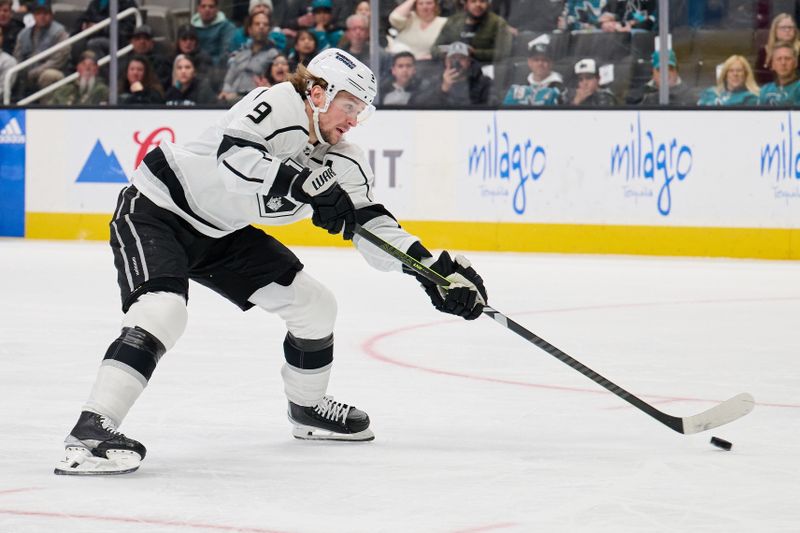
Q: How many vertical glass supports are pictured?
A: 3